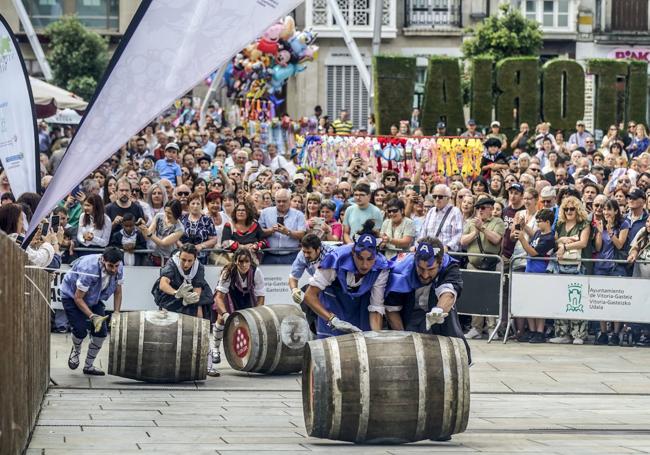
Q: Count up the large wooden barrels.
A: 3